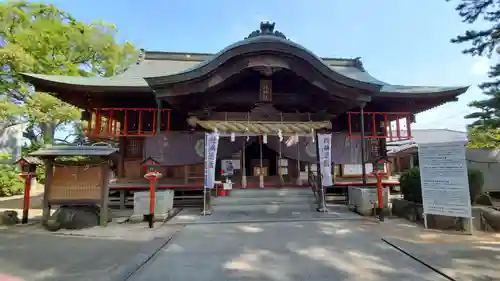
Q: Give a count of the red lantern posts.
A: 3